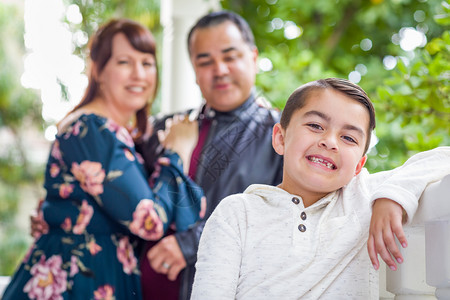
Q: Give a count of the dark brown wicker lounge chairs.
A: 0